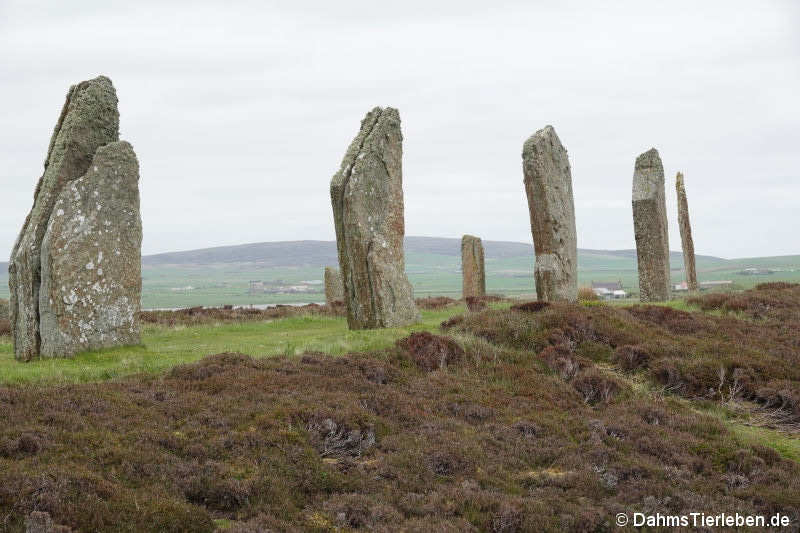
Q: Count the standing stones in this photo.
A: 7